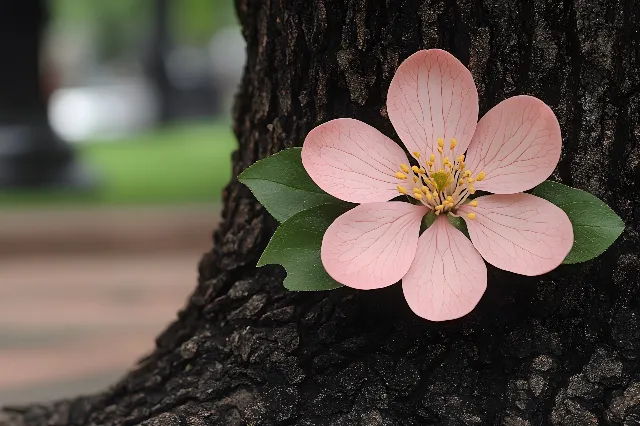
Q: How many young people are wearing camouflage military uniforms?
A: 0